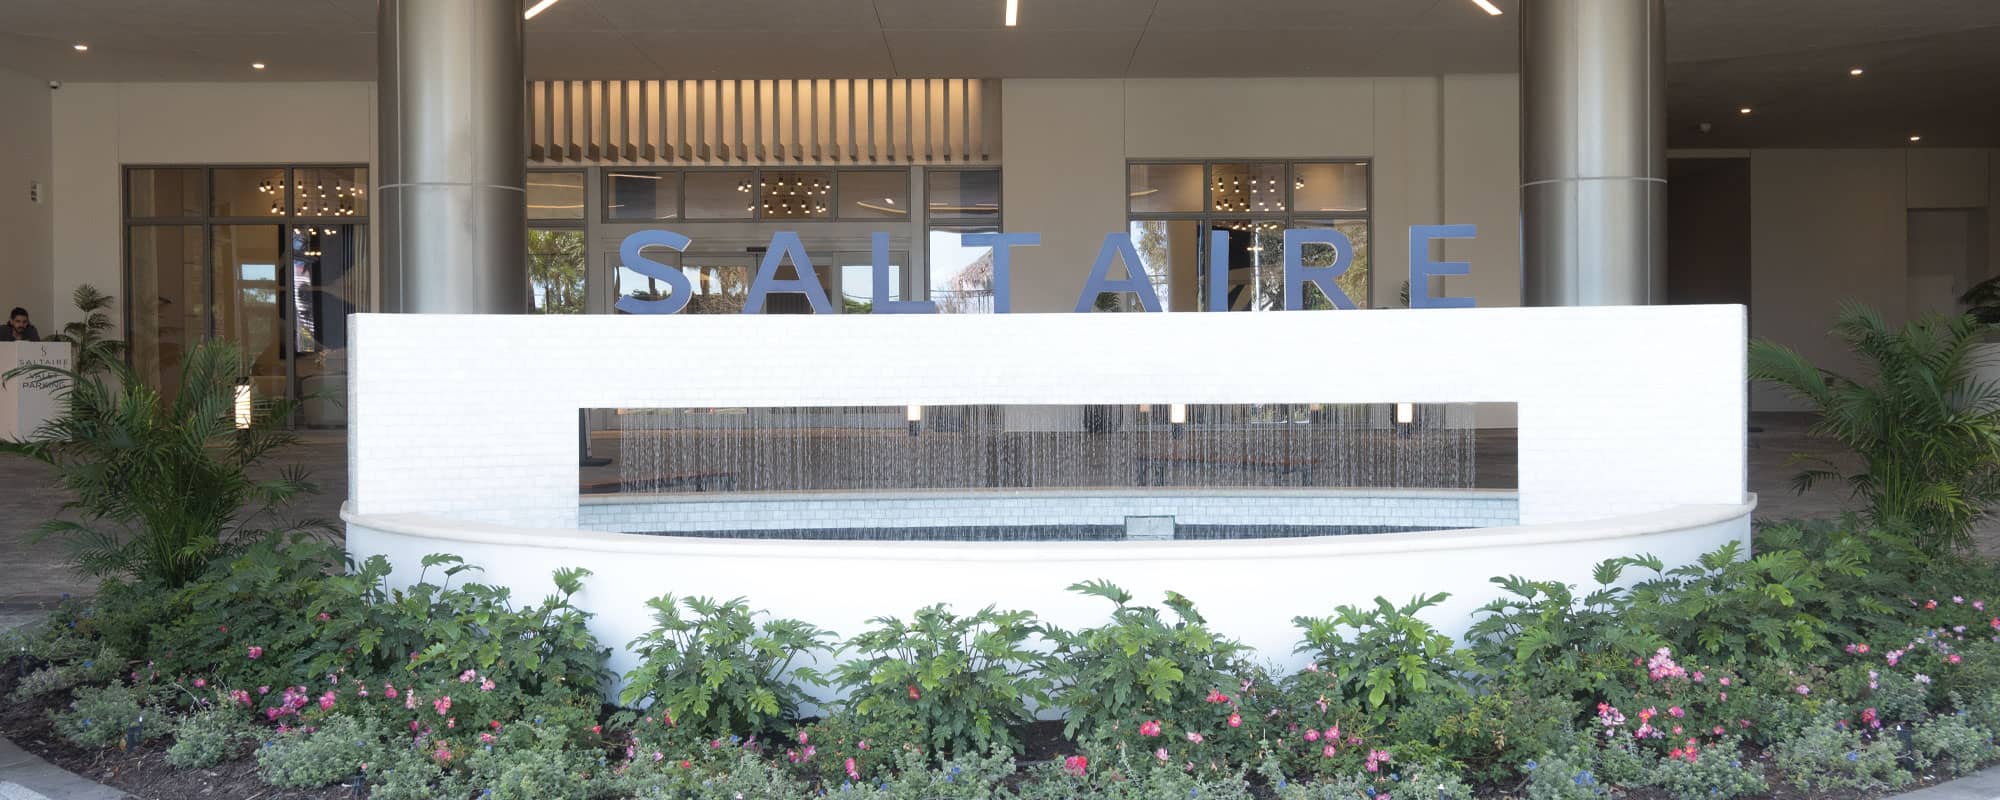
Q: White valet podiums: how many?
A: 1